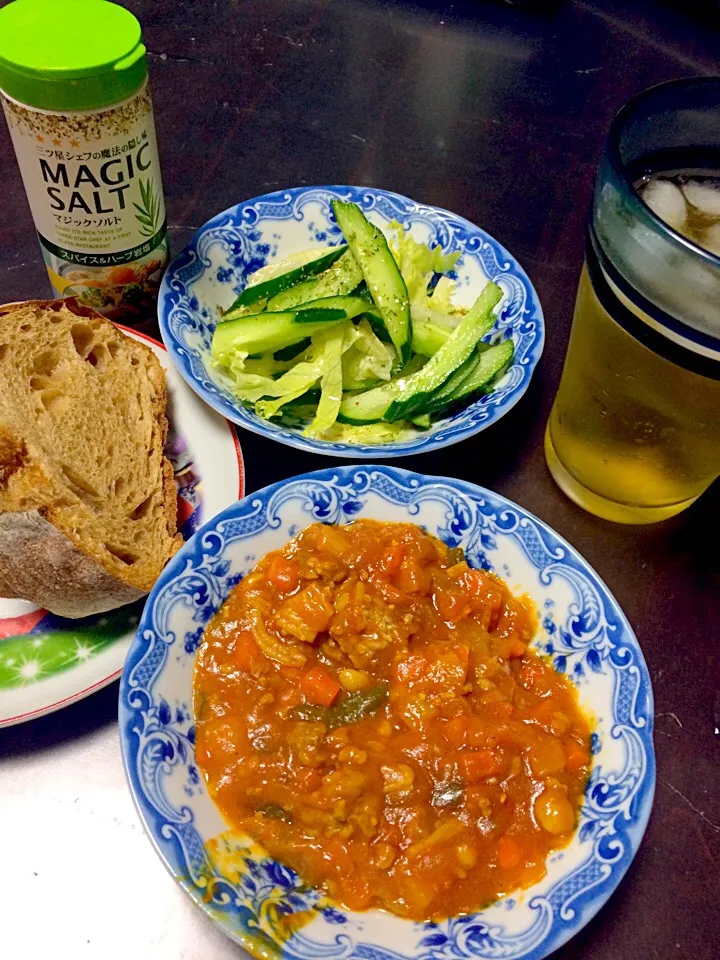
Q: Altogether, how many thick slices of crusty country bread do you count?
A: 1